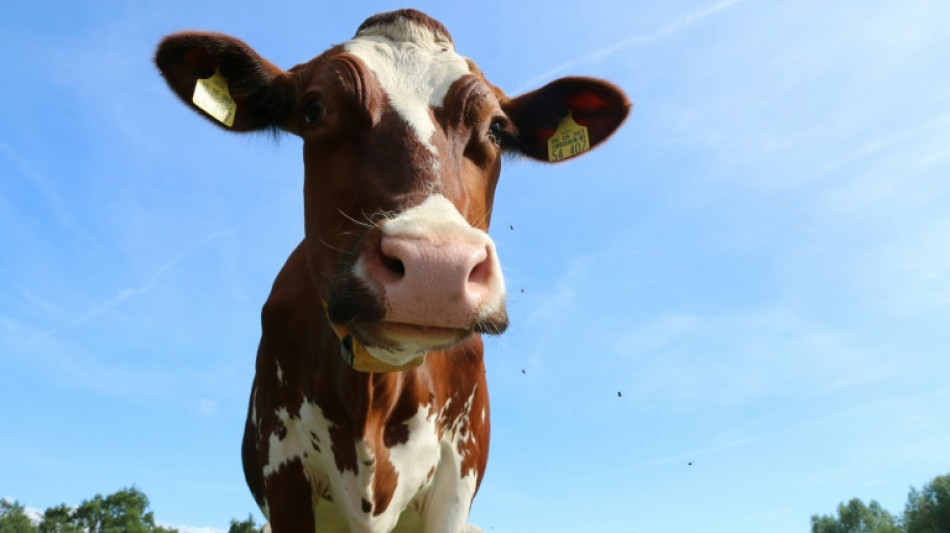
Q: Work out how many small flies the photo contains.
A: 5